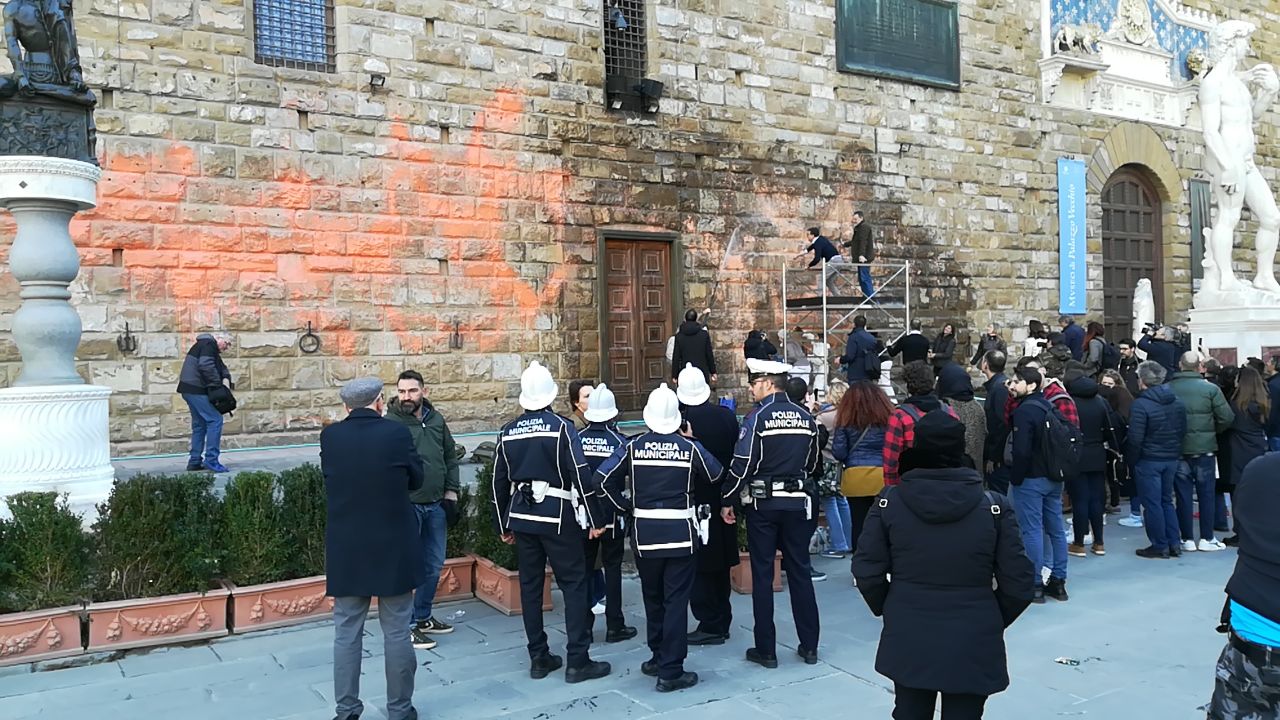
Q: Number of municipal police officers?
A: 5